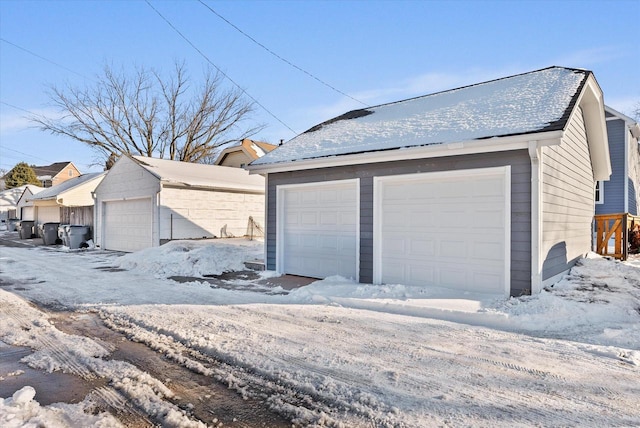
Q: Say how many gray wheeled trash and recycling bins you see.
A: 5